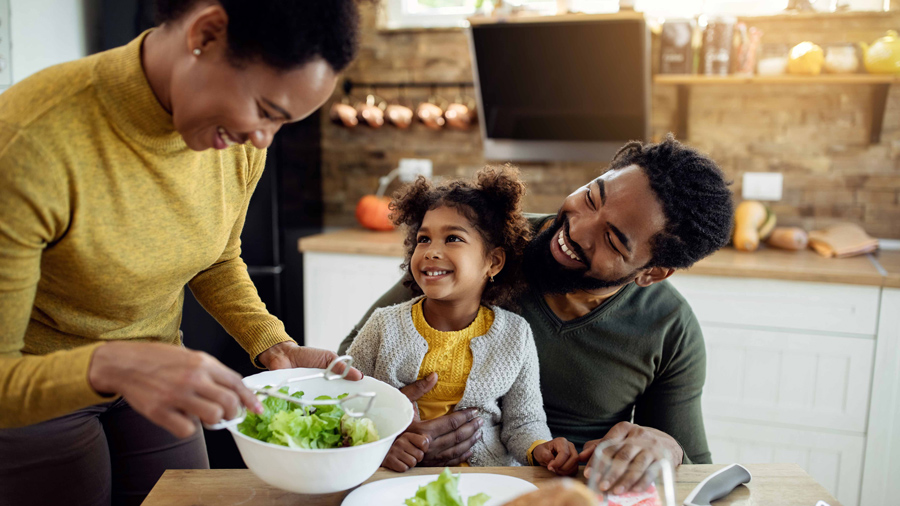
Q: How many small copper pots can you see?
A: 5